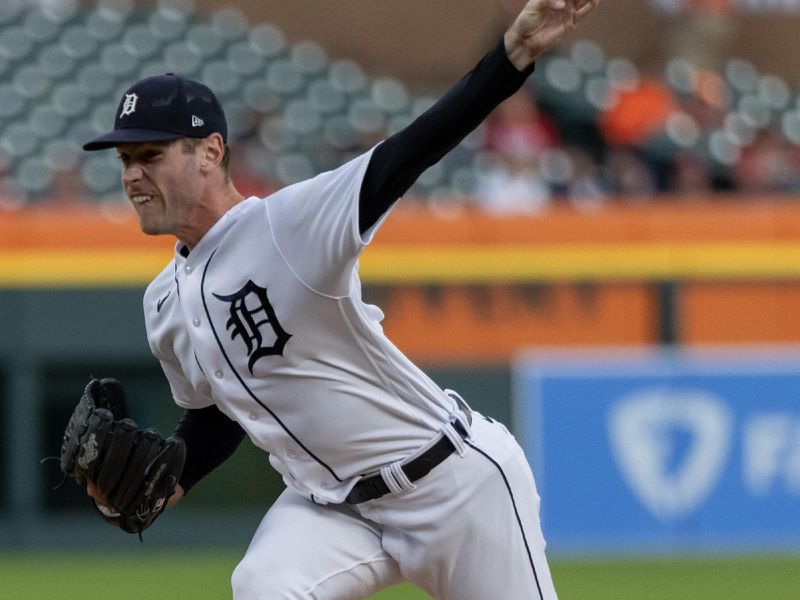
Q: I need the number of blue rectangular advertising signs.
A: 1